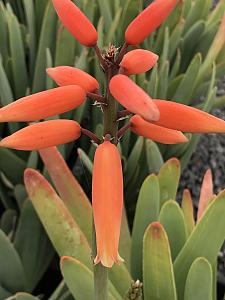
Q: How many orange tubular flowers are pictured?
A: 10